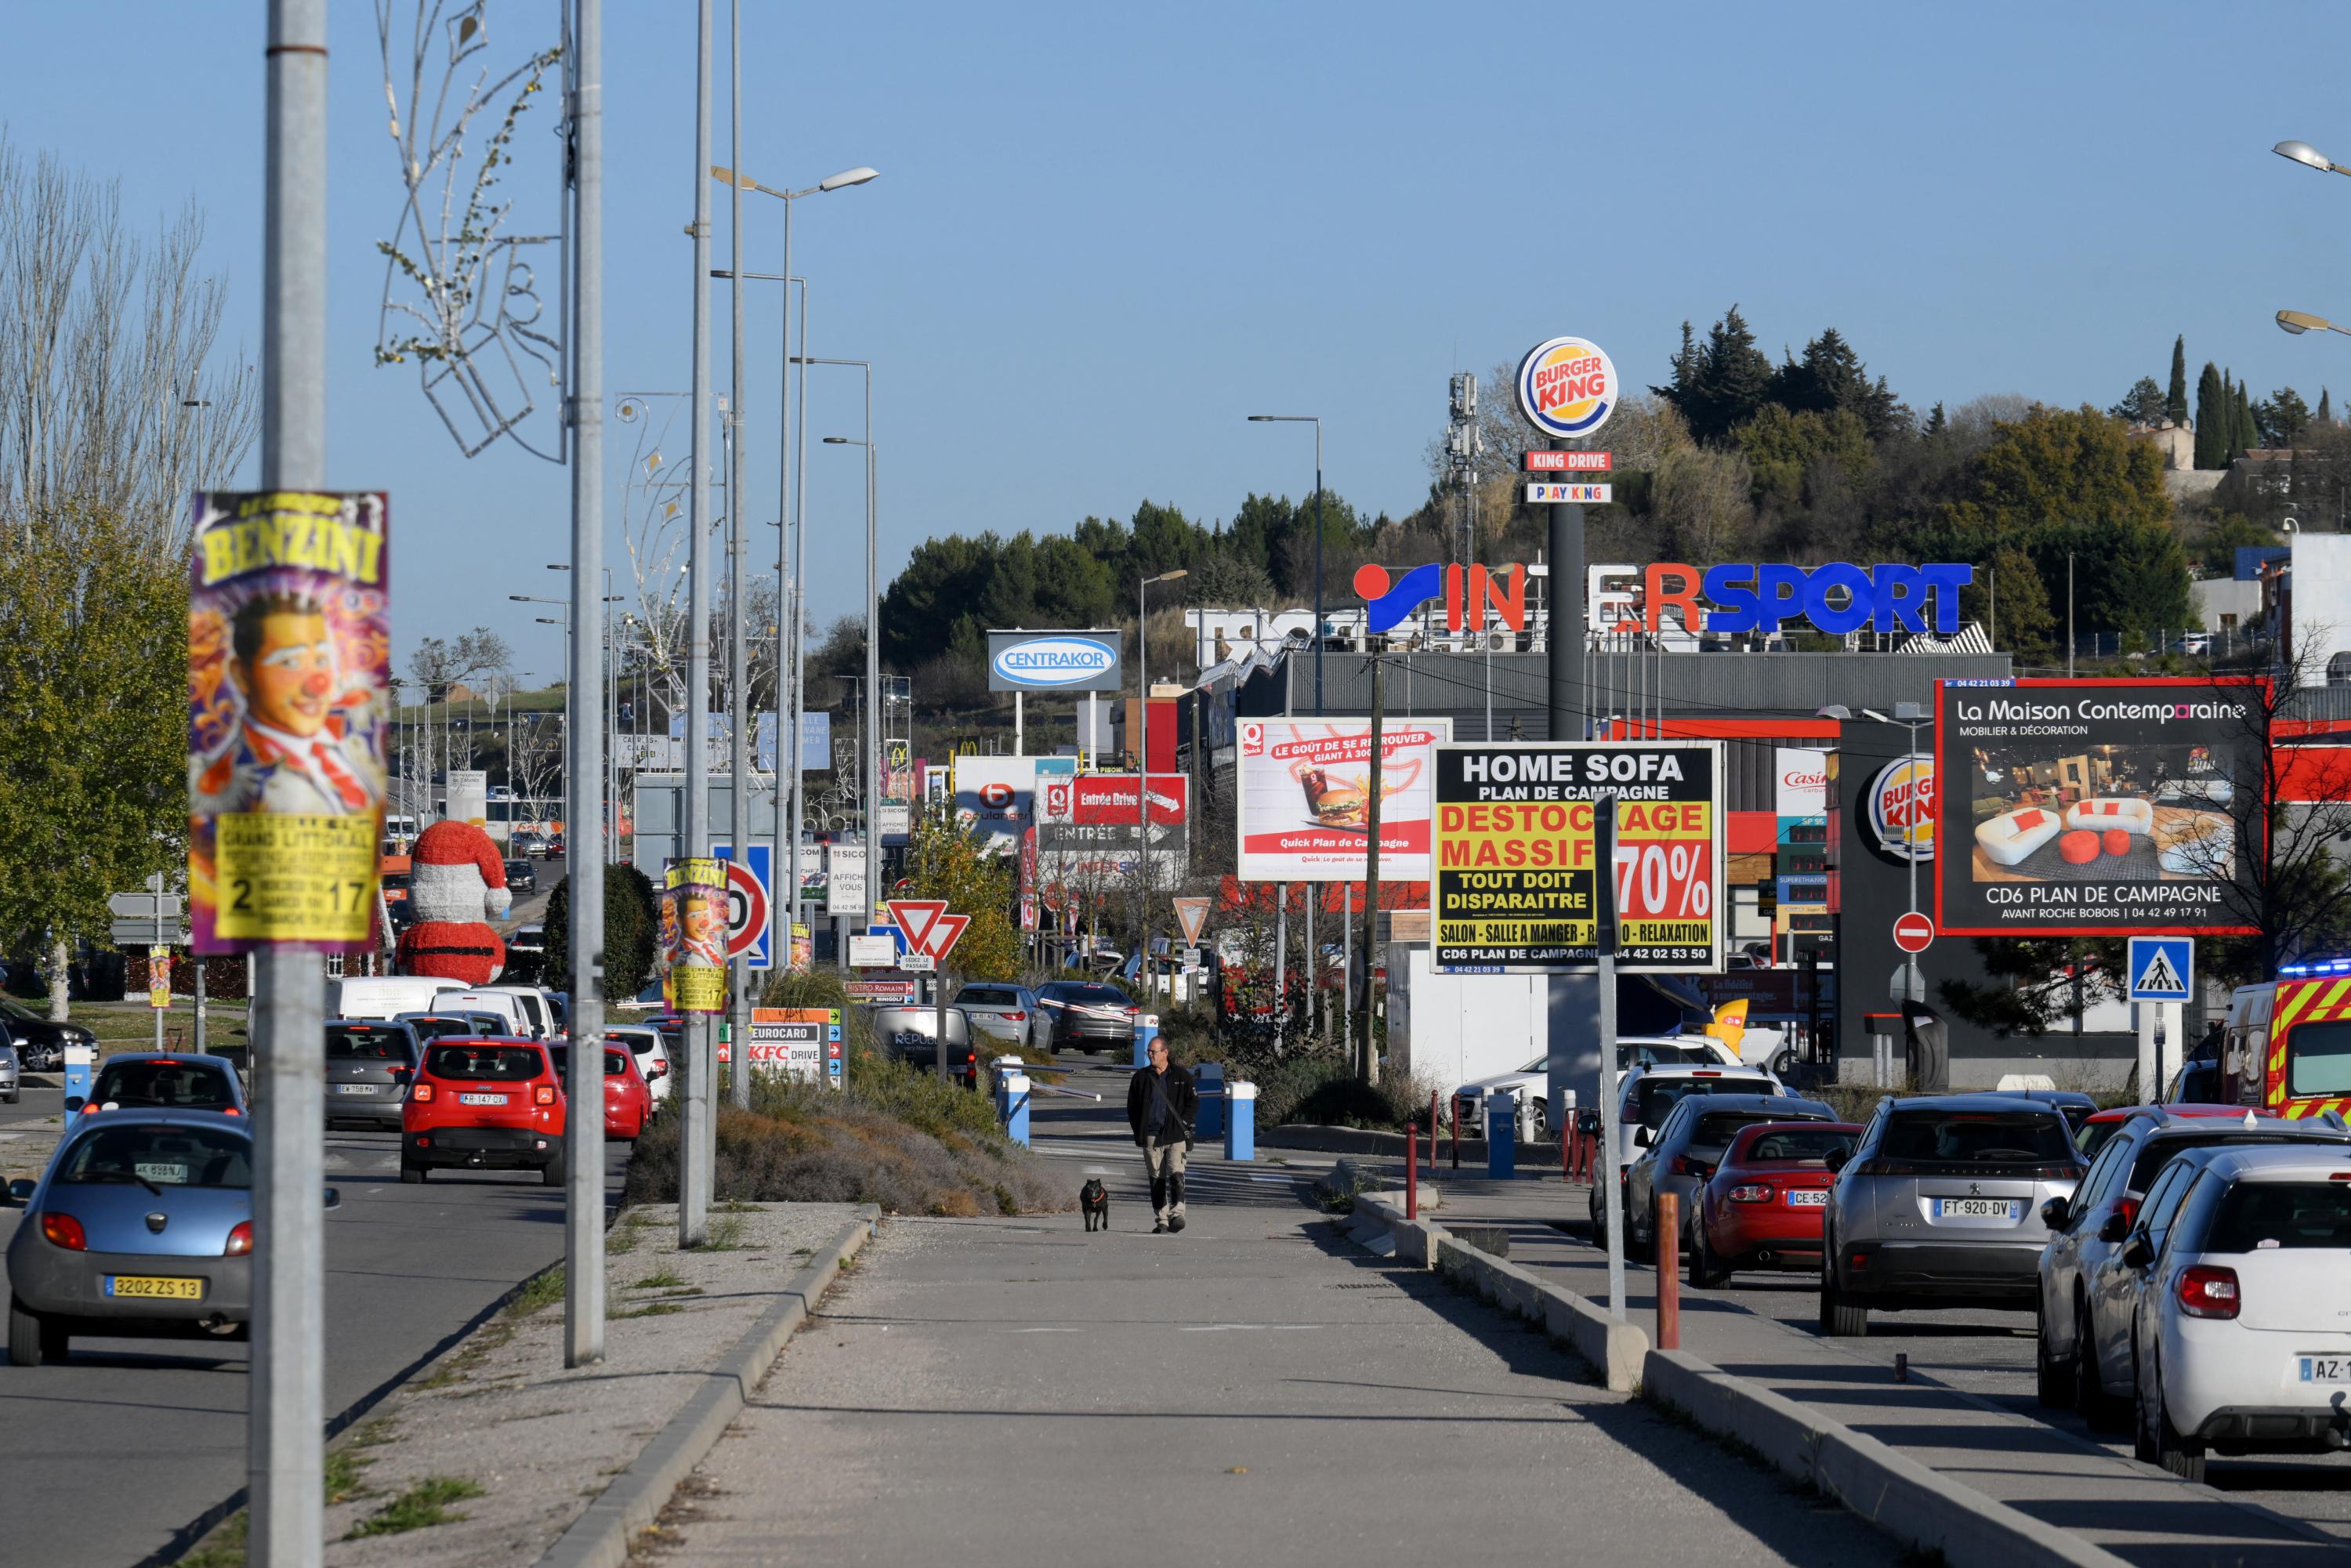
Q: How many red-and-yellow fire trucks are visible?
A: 1